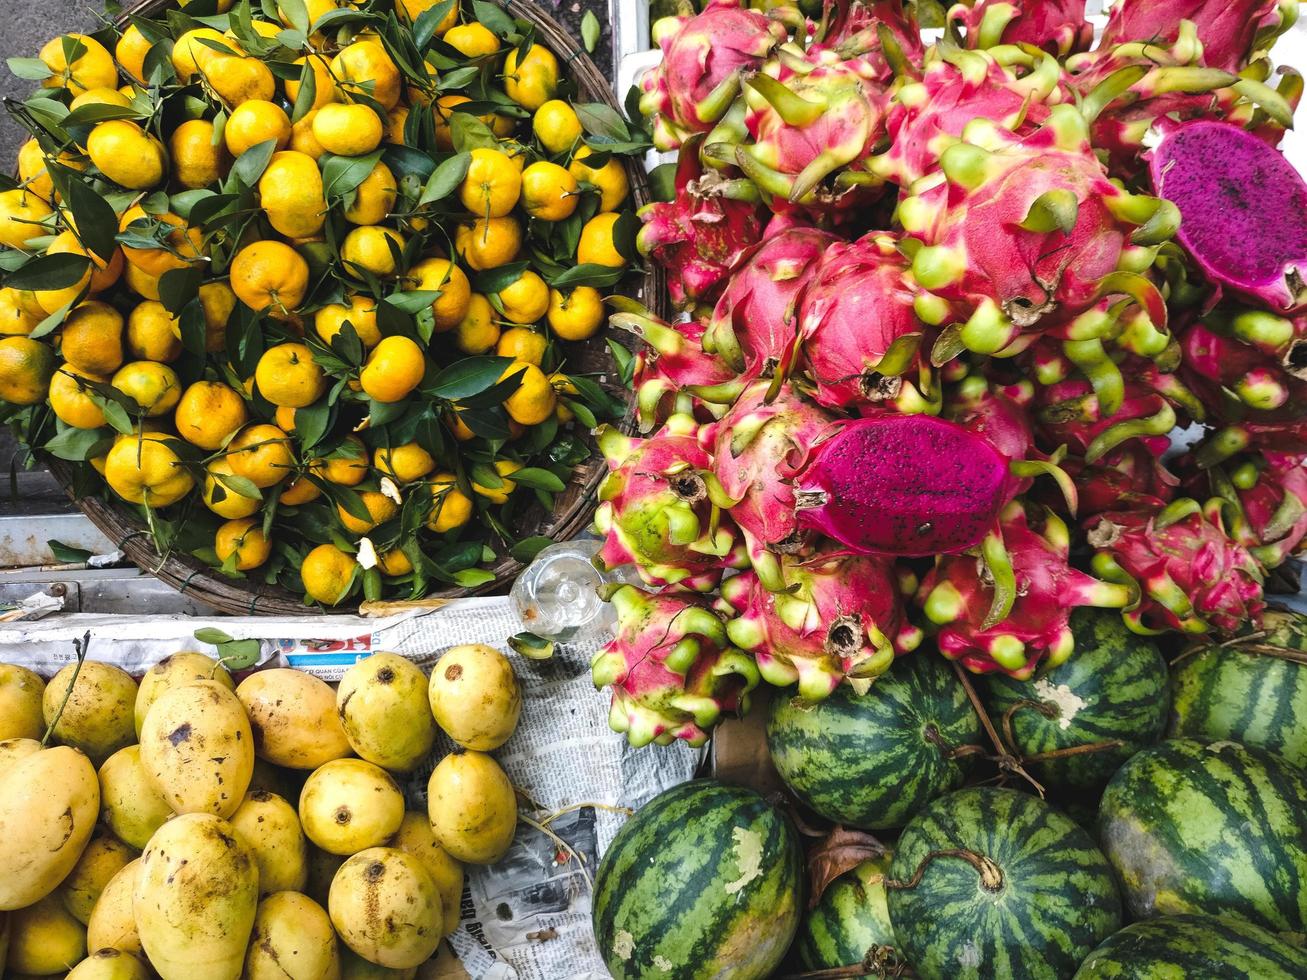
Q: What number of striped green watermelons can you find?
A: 8